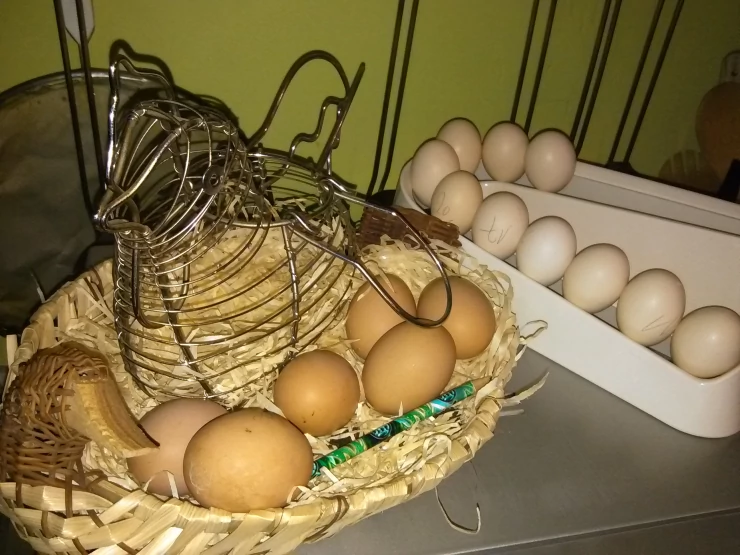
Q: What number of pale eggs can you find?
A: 10